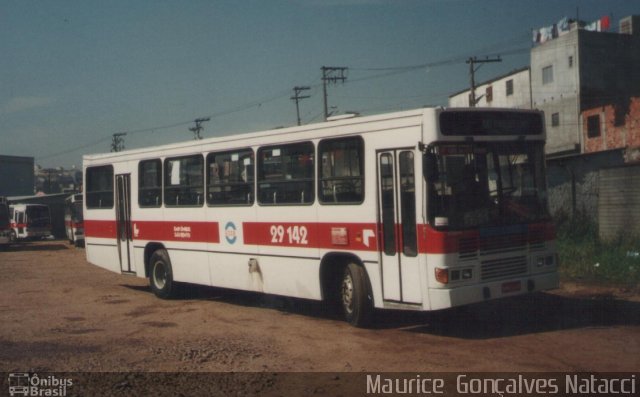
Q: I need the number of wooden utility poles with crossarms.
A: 5